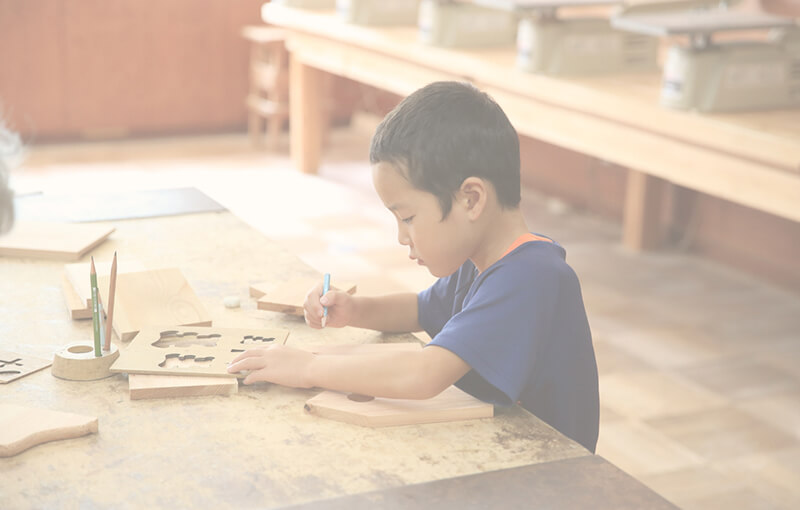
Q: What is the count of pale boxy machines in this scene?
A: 5